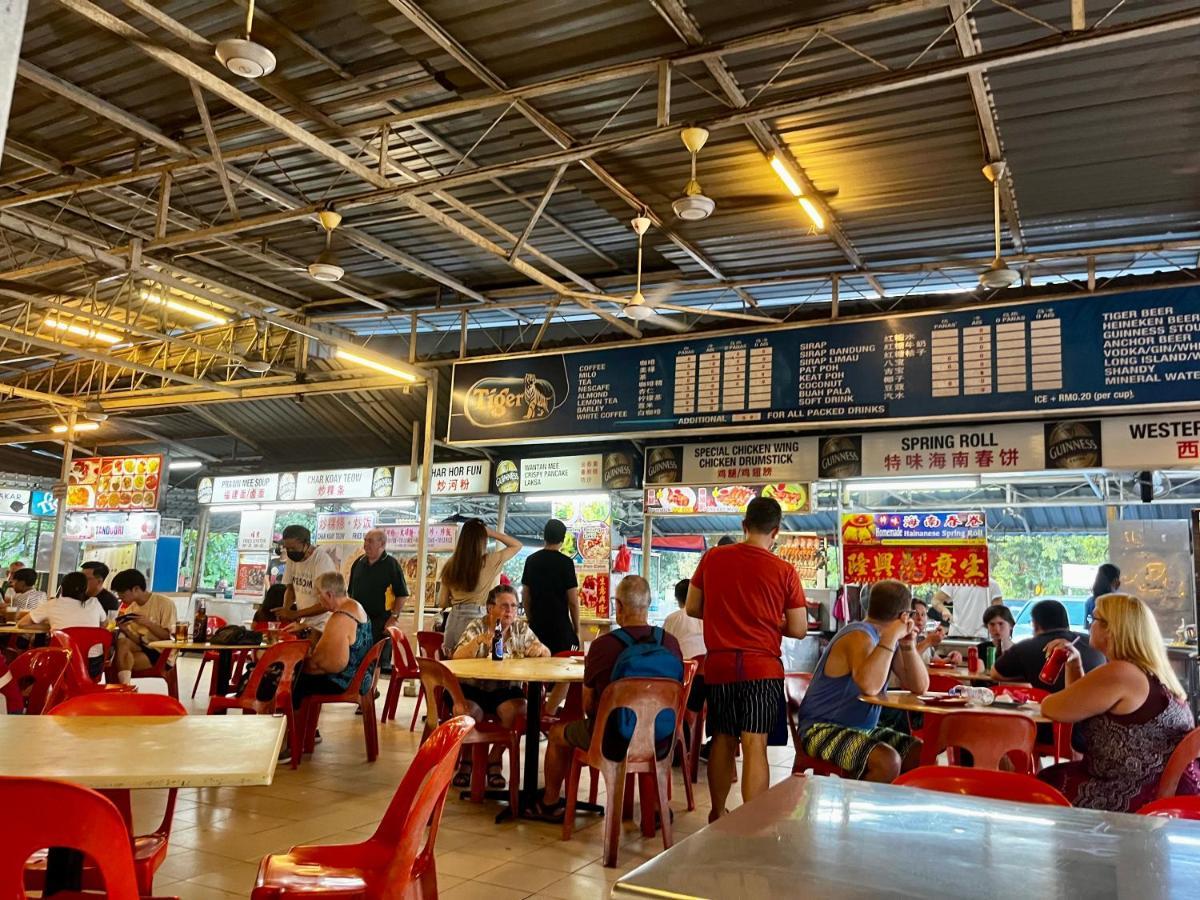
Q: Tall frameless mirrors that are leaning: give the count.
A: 0